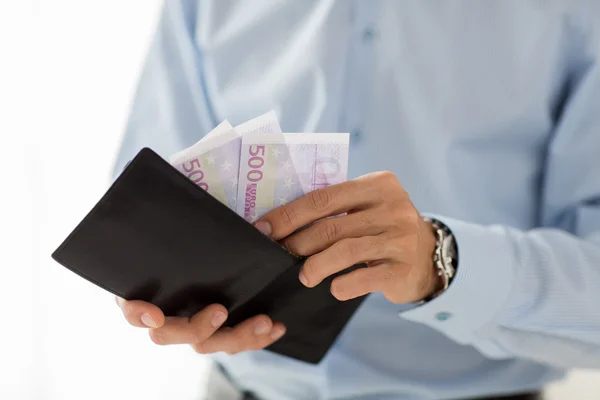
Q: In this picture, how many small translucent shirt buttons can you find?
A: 3